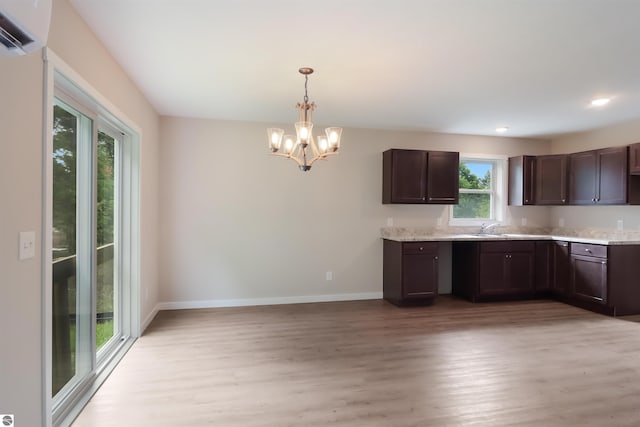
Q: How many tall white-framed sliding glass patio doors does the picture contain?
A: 1